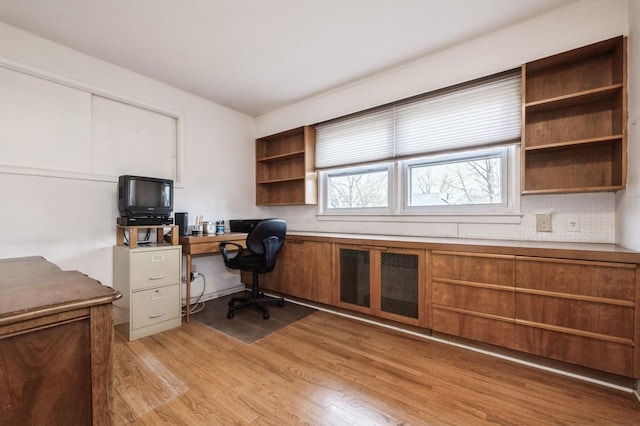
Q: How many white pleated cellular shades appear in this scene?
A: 2